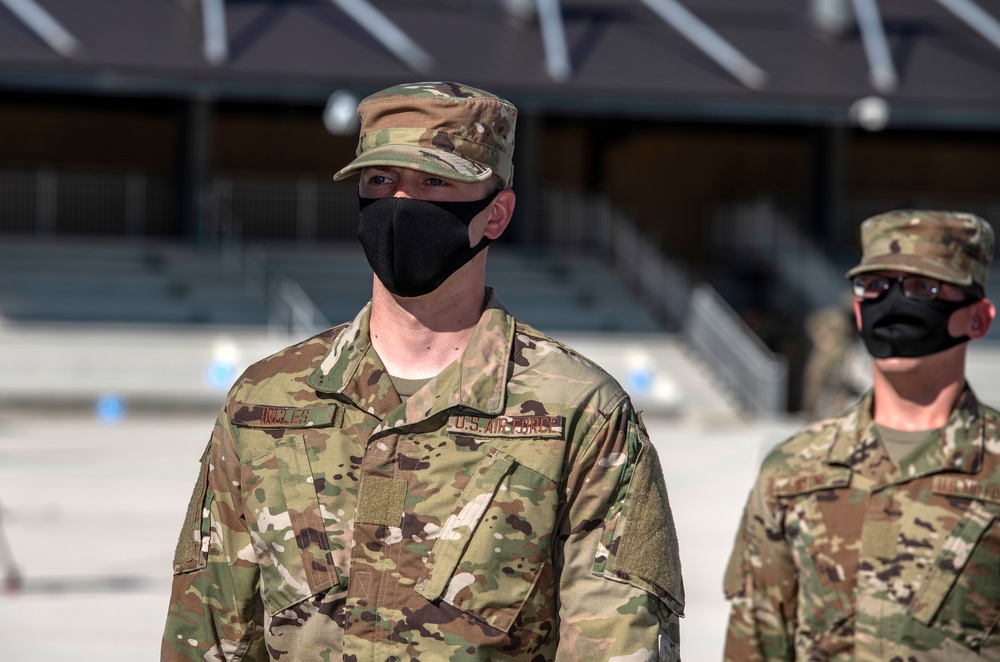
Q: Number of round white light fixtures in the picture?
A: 2